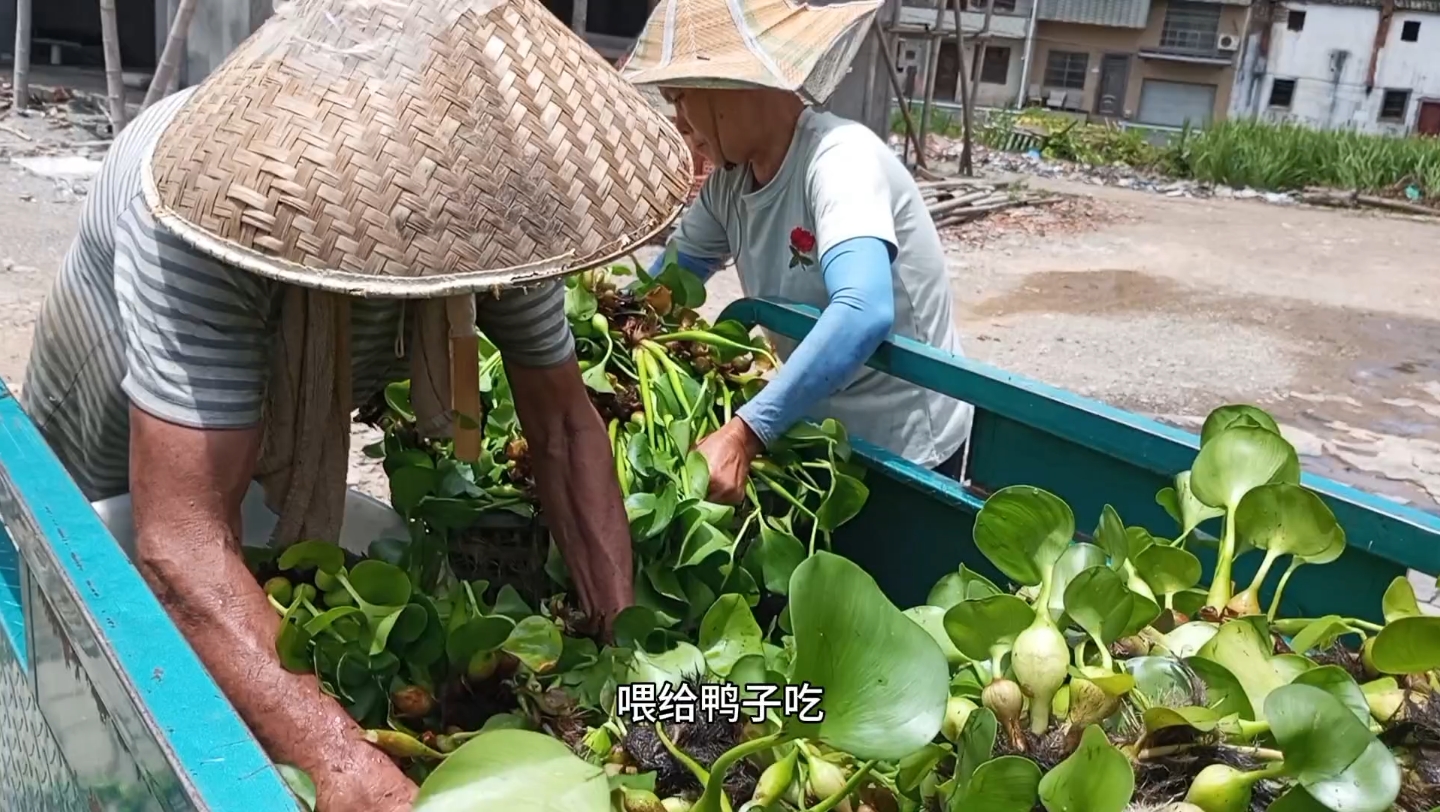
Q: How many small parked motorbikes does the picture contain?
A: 0